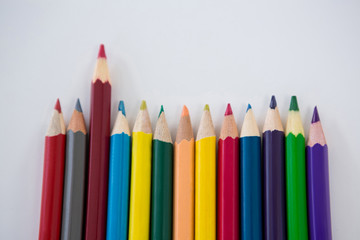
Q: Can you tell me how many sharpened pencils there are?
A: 13